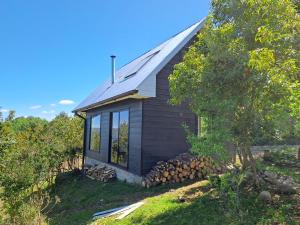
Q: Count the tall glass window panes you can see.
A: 3